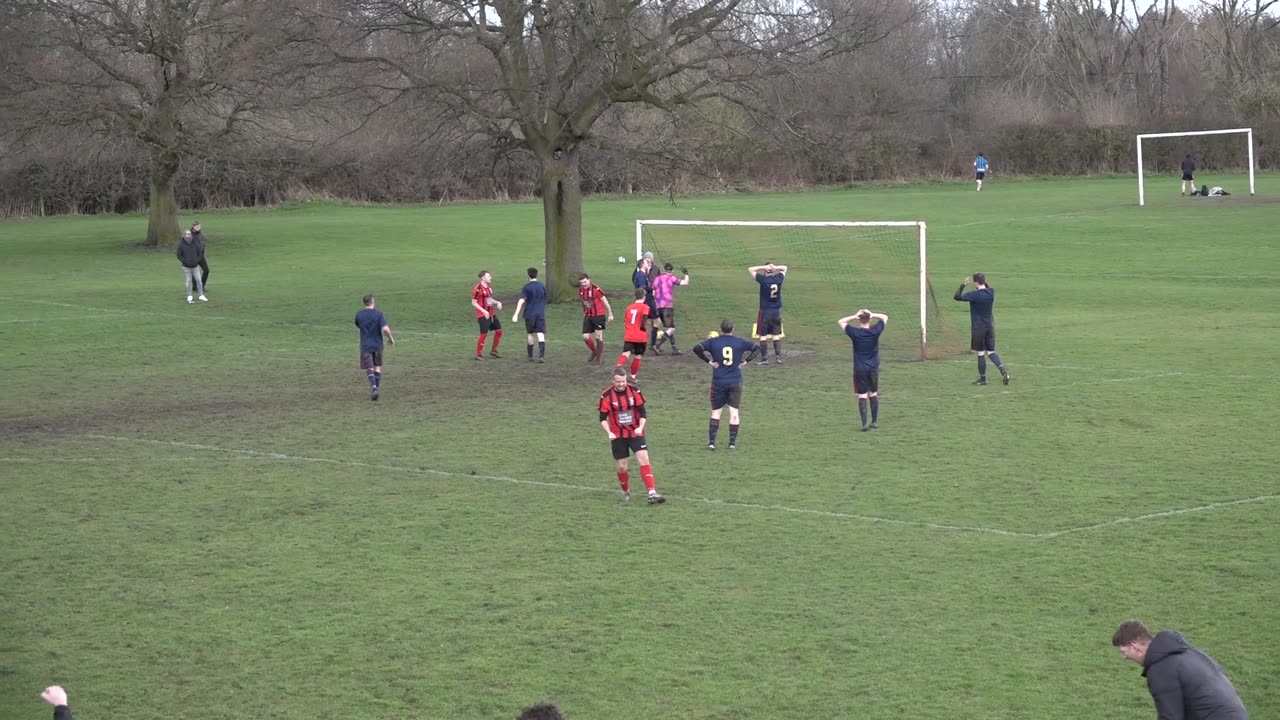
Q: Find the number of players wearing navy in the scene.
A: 7